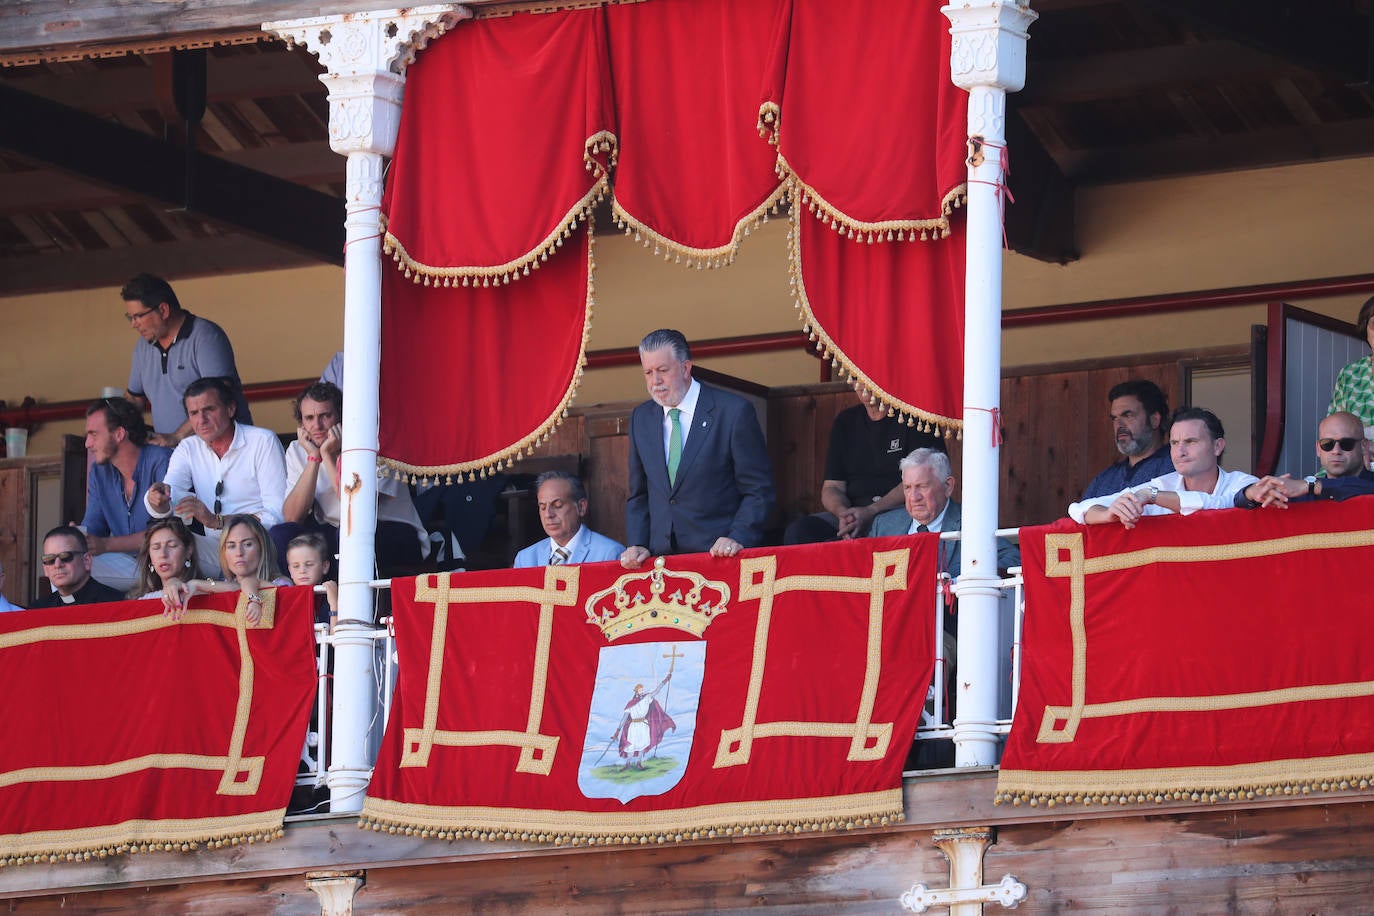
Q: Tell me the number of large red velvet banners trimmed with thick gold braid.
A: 3